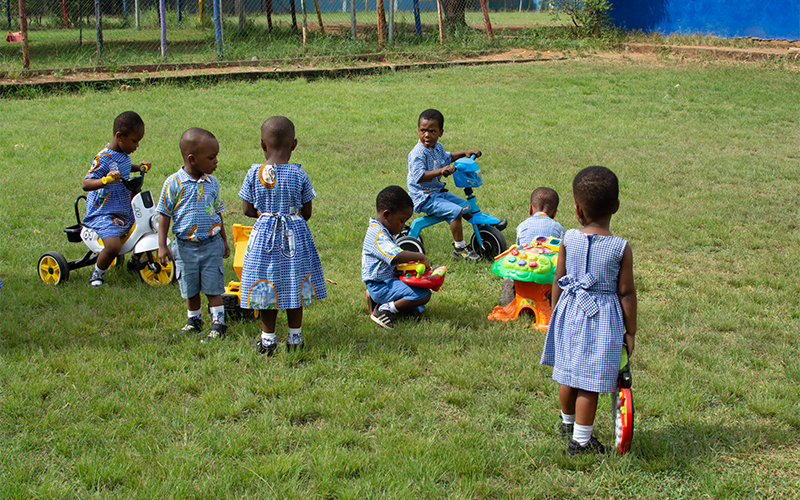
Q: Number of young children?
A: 7